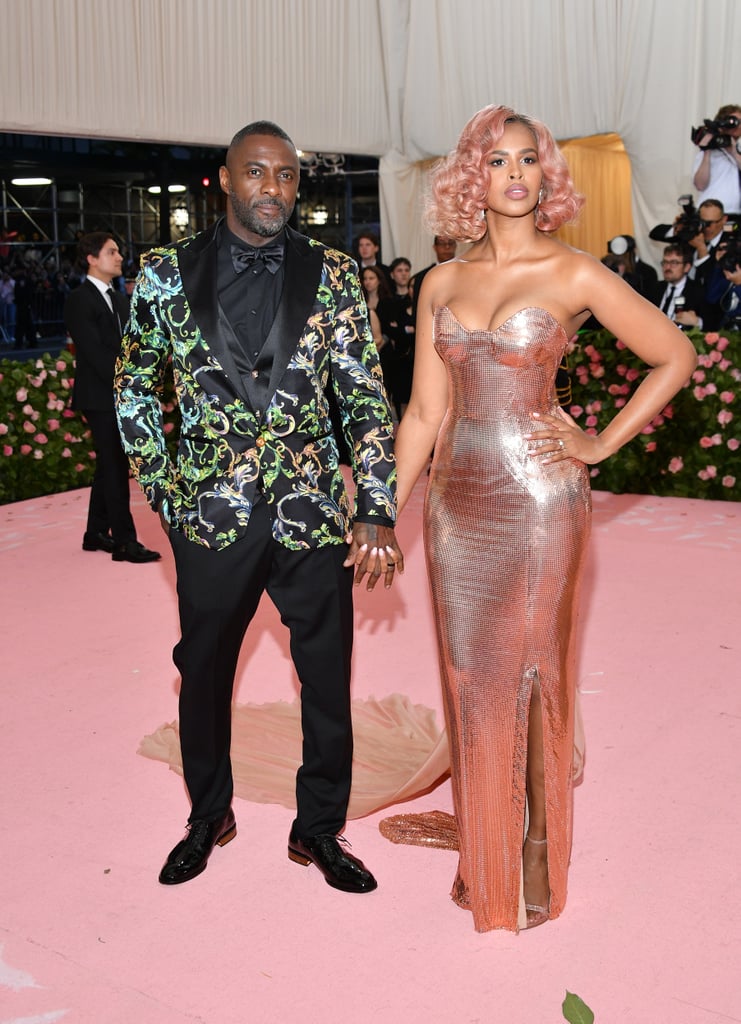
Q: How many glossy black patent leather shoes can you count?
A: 2